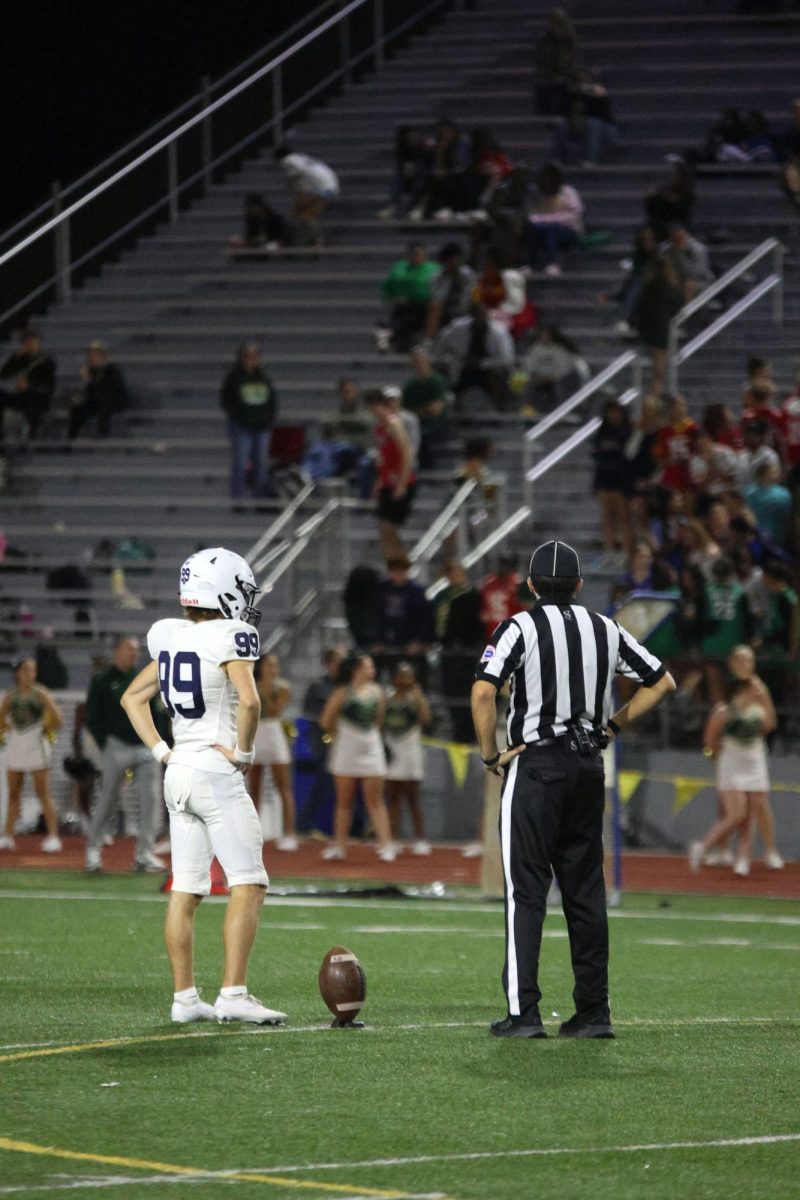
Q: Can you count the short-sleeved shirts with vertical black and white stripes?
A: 1